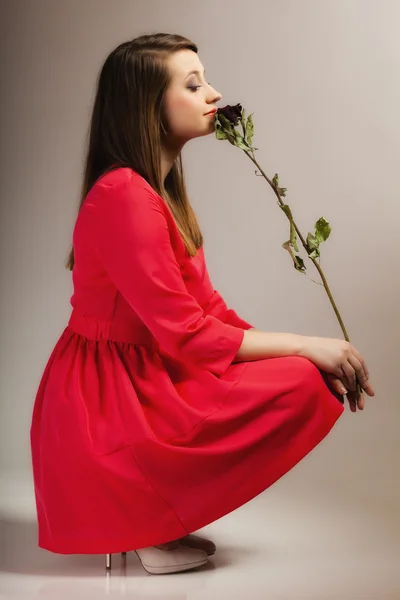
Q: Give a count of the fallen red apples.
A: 0